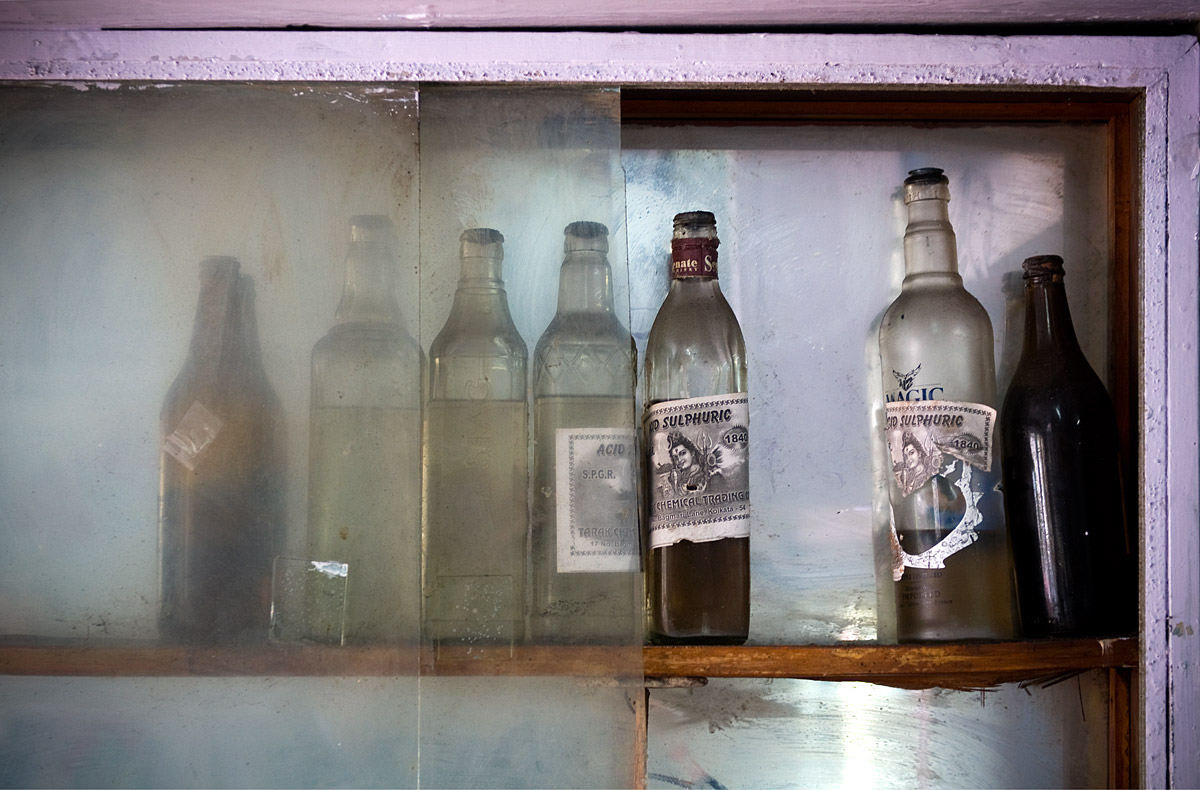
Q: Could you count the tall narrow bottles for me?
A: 7